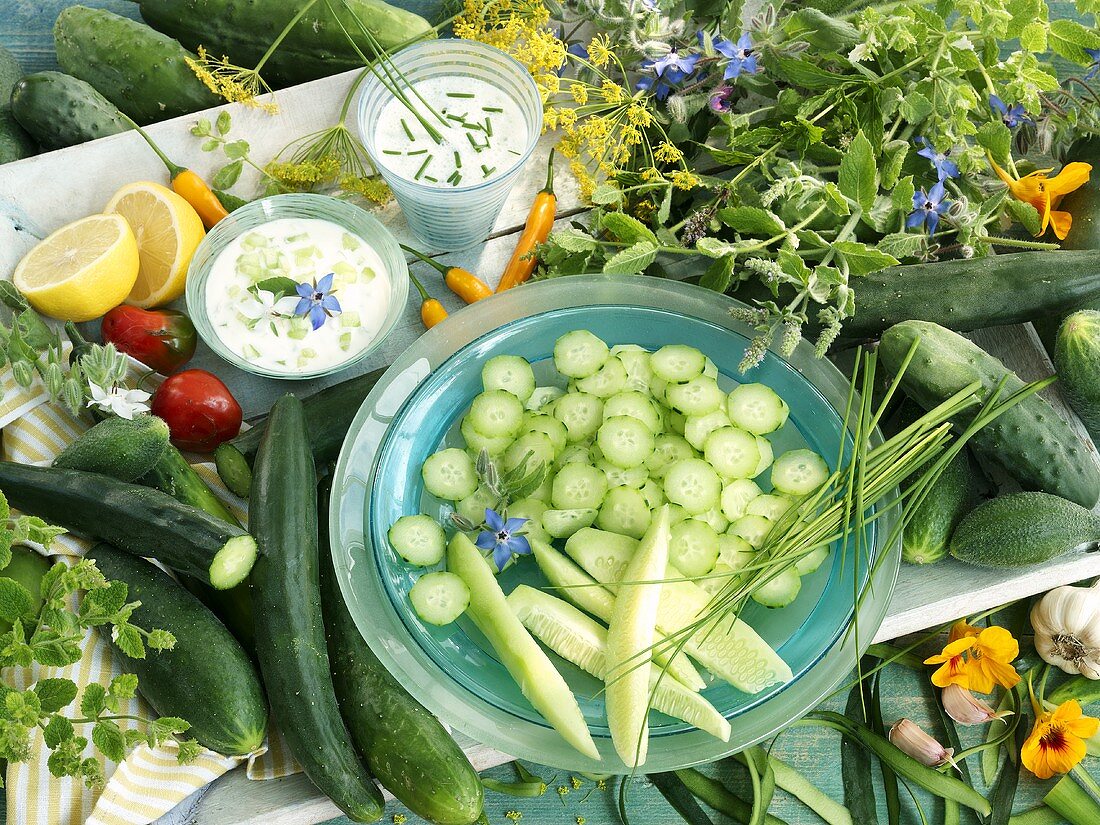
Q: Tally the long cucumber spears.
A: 5